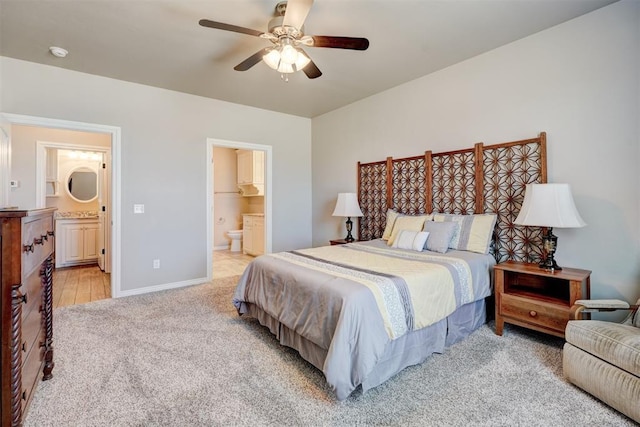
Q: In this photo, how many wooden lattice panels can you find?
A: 4